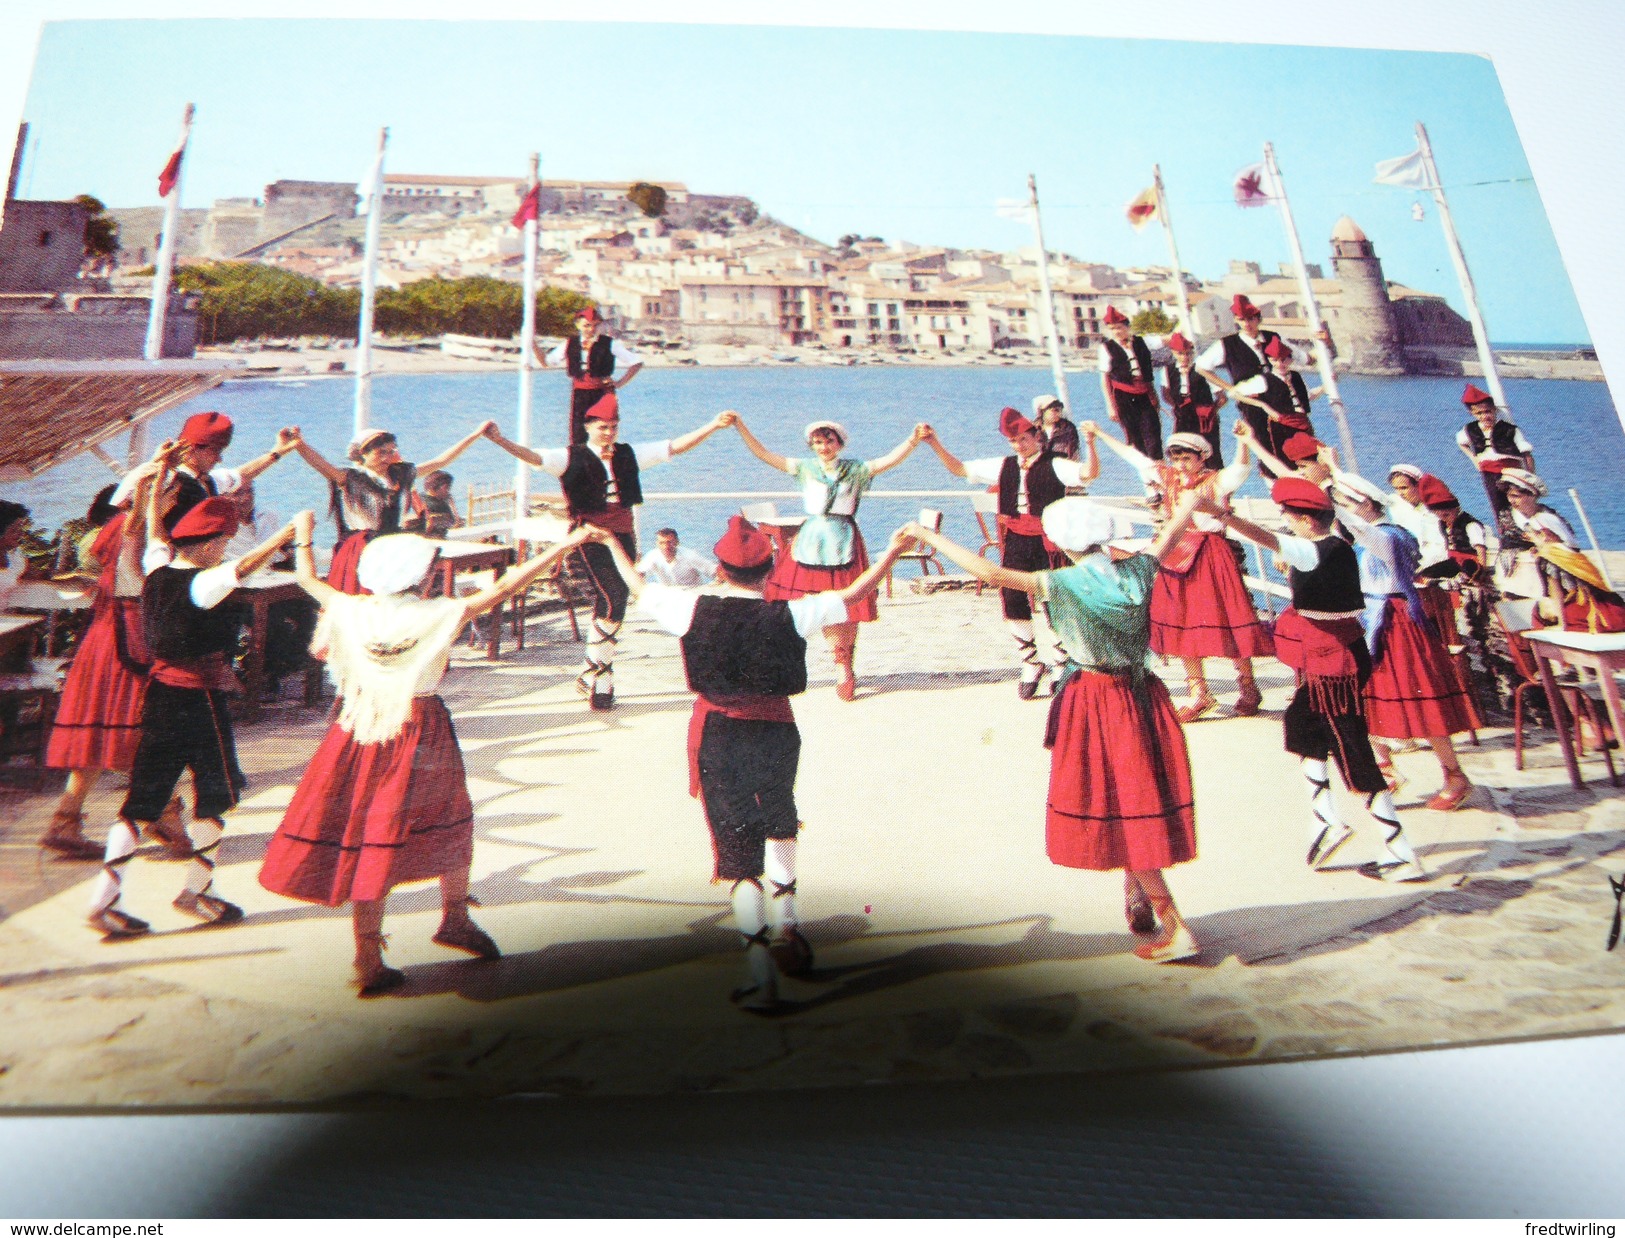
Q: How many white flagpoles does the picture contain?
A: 7